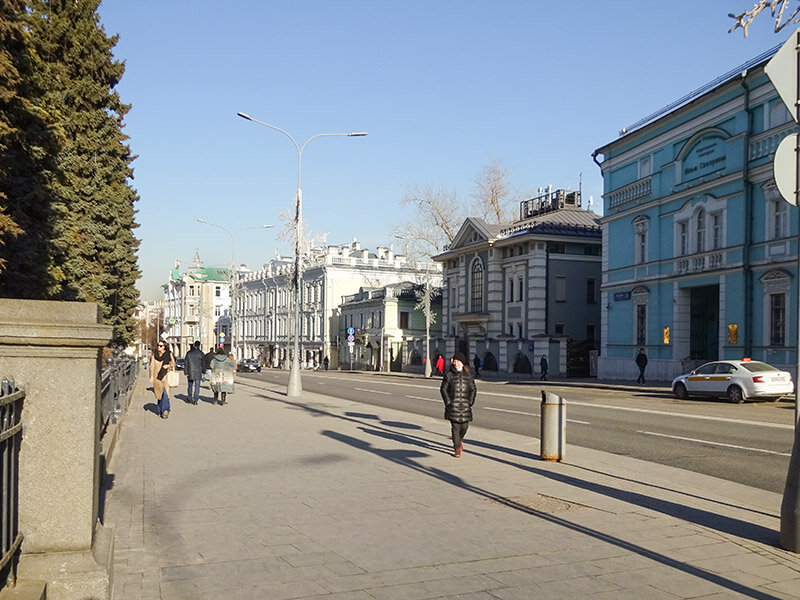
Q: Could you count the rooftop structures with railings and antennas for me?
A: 1